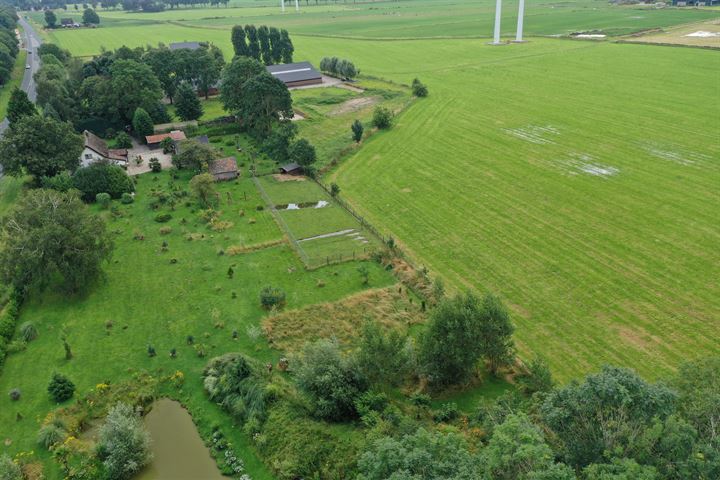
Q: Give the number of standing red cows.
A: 0